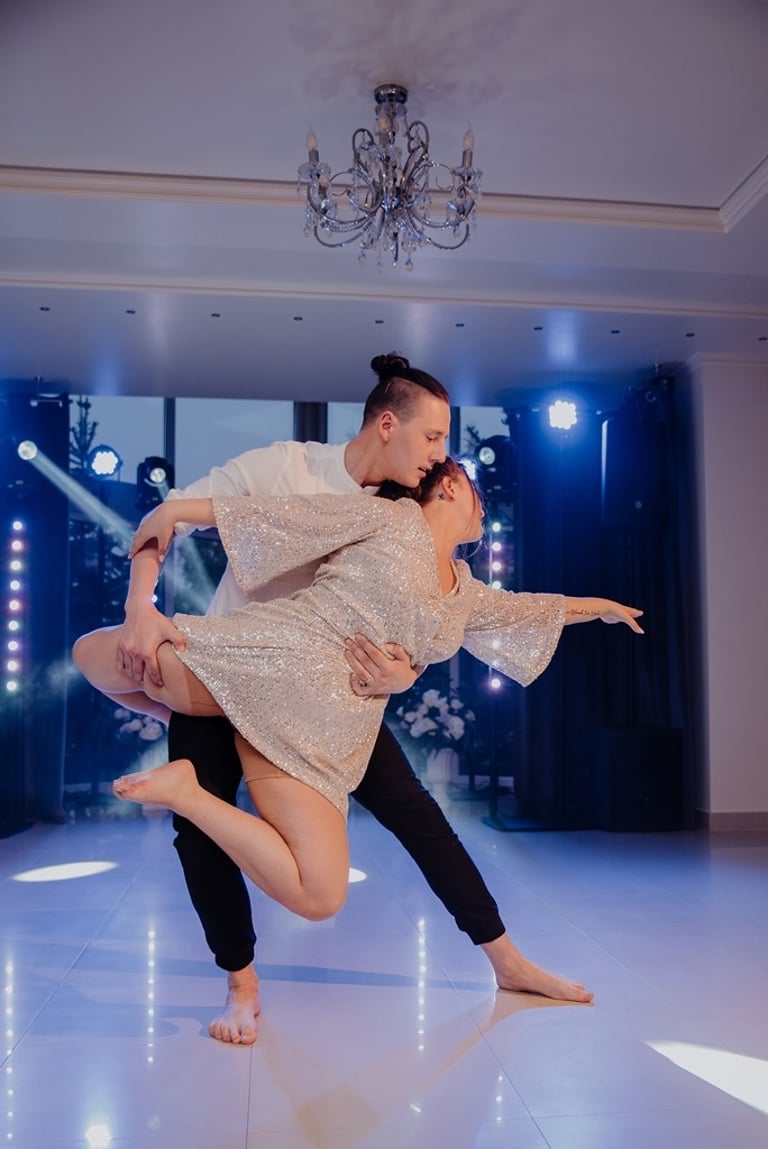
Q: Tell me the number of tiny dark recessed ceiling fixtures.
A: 10